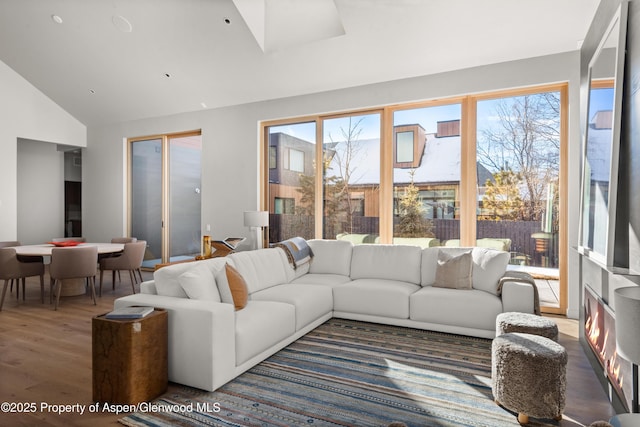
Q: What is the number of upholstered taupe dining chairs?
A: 6